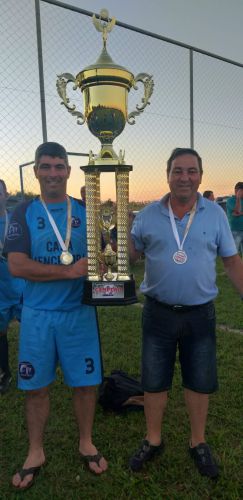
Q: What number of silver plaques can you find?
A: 1